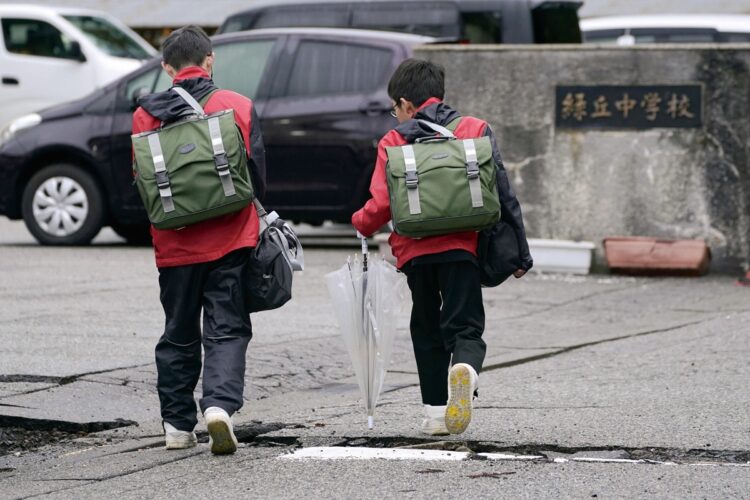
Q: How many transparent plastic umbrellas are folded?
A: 1